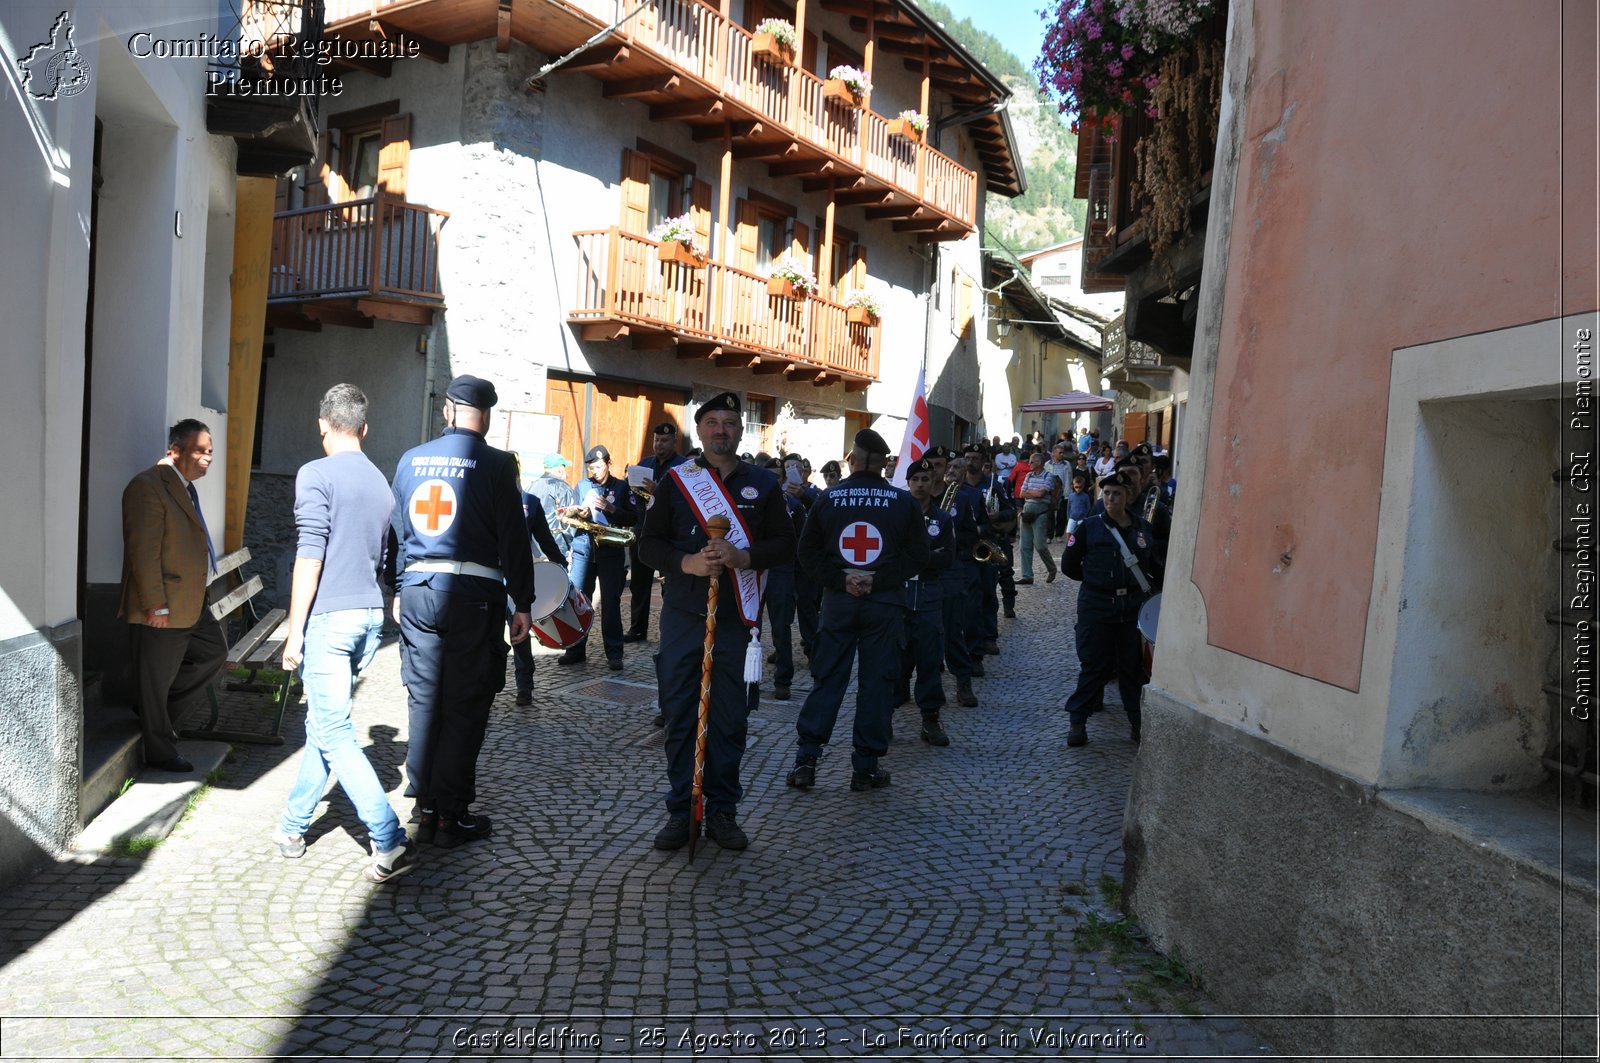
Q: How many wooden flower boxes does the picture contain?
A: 6